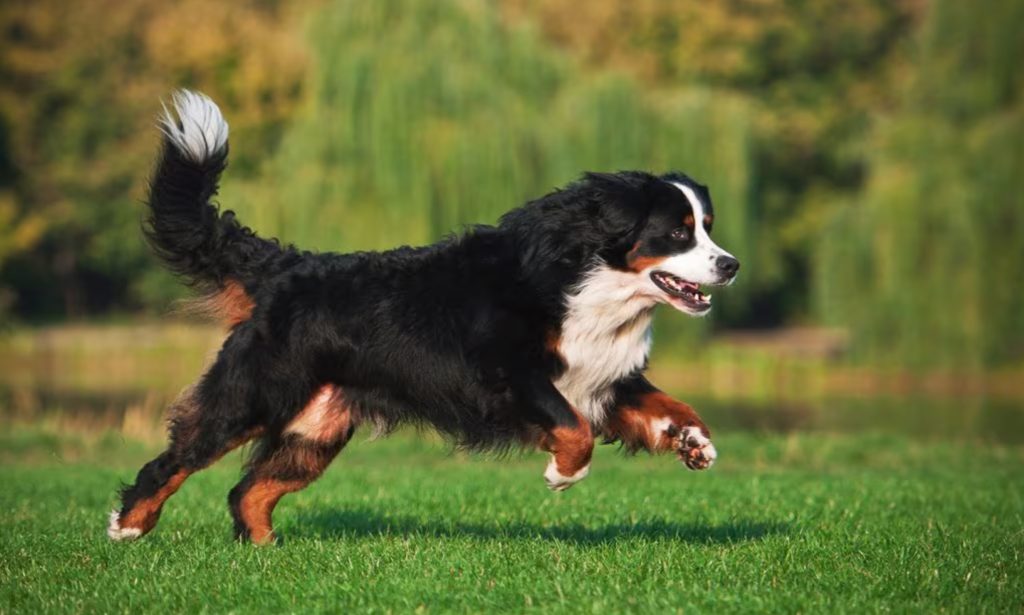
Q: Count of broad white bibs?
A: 1